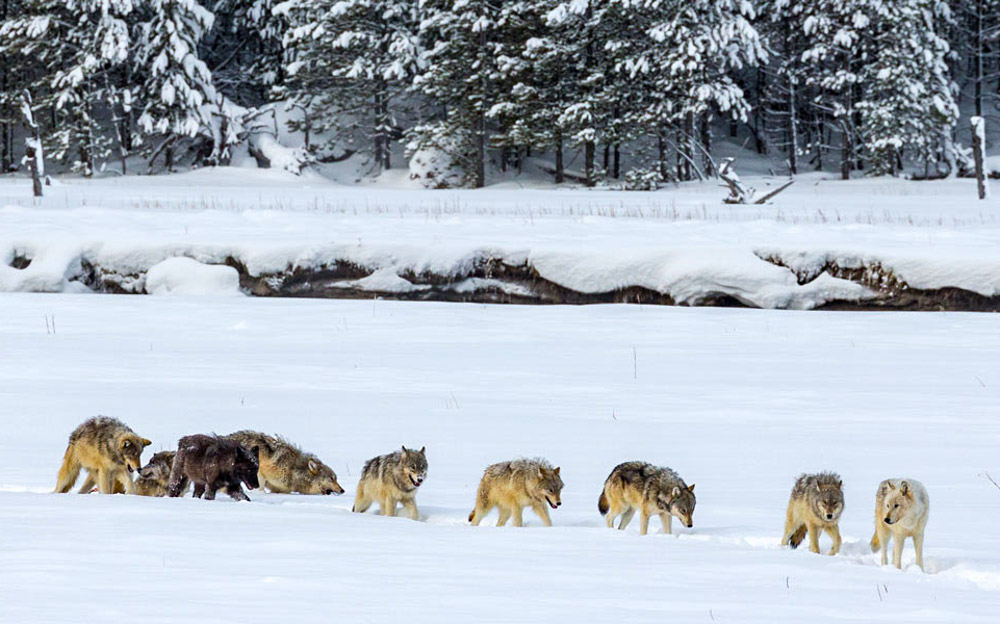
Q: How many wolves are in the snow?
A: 9